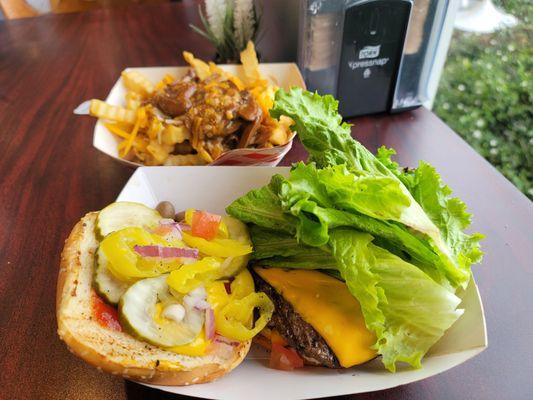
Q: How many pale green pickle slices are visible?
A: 4